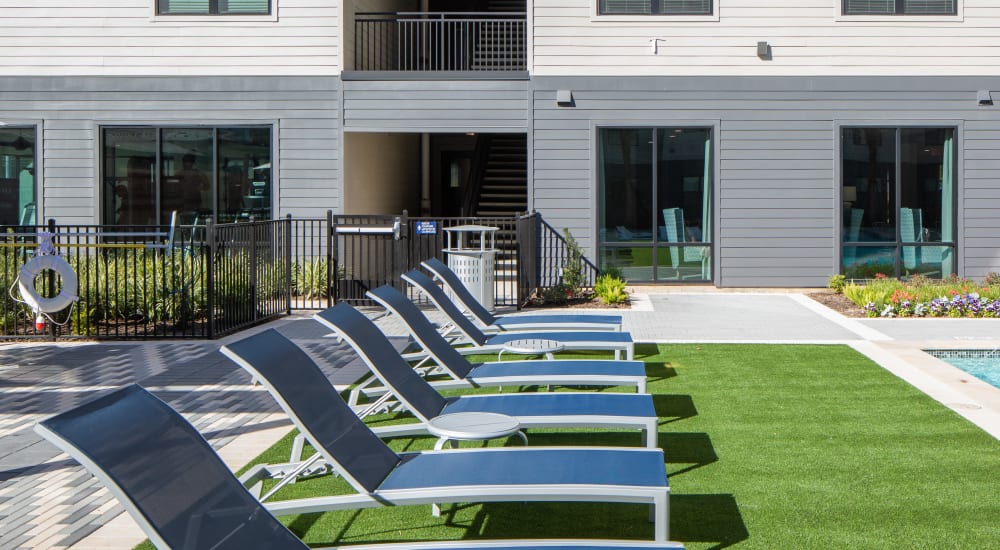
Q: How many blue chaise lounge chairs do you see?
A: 6